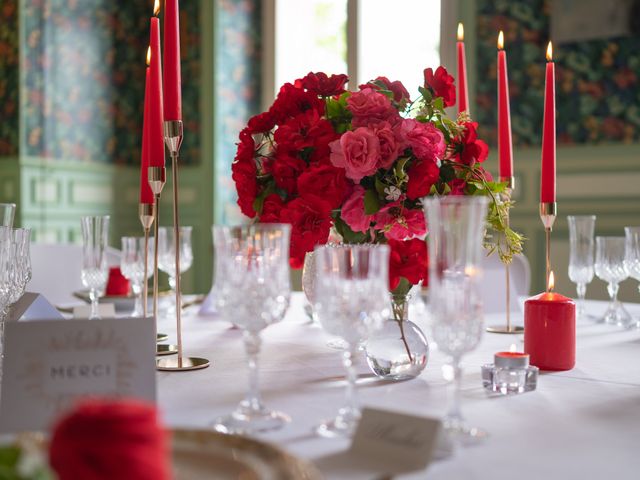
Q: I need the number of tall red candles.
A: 6